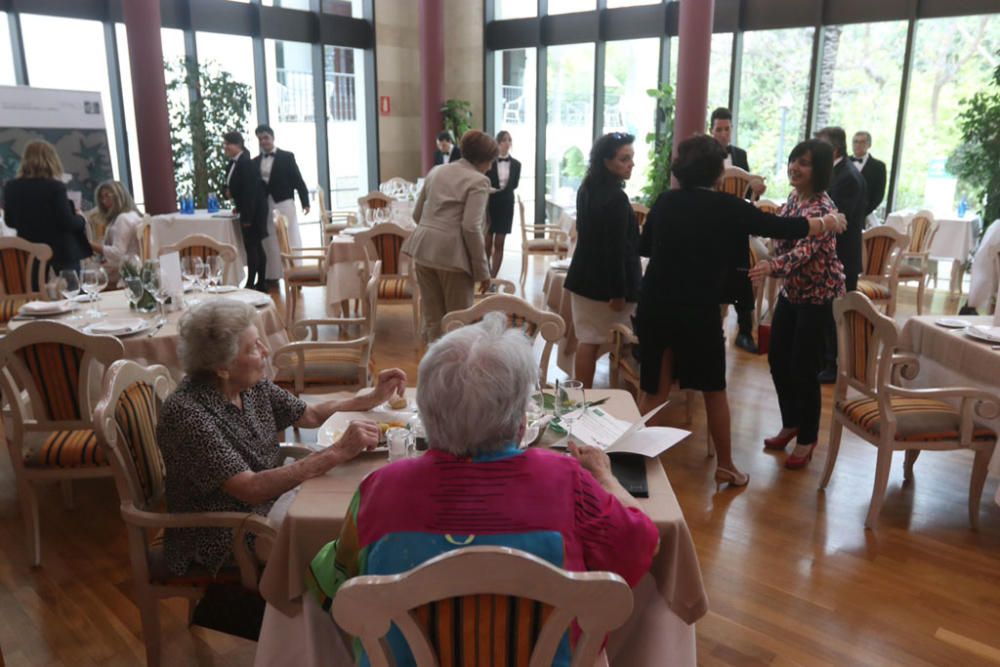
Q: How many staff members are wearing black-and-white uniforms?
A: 6